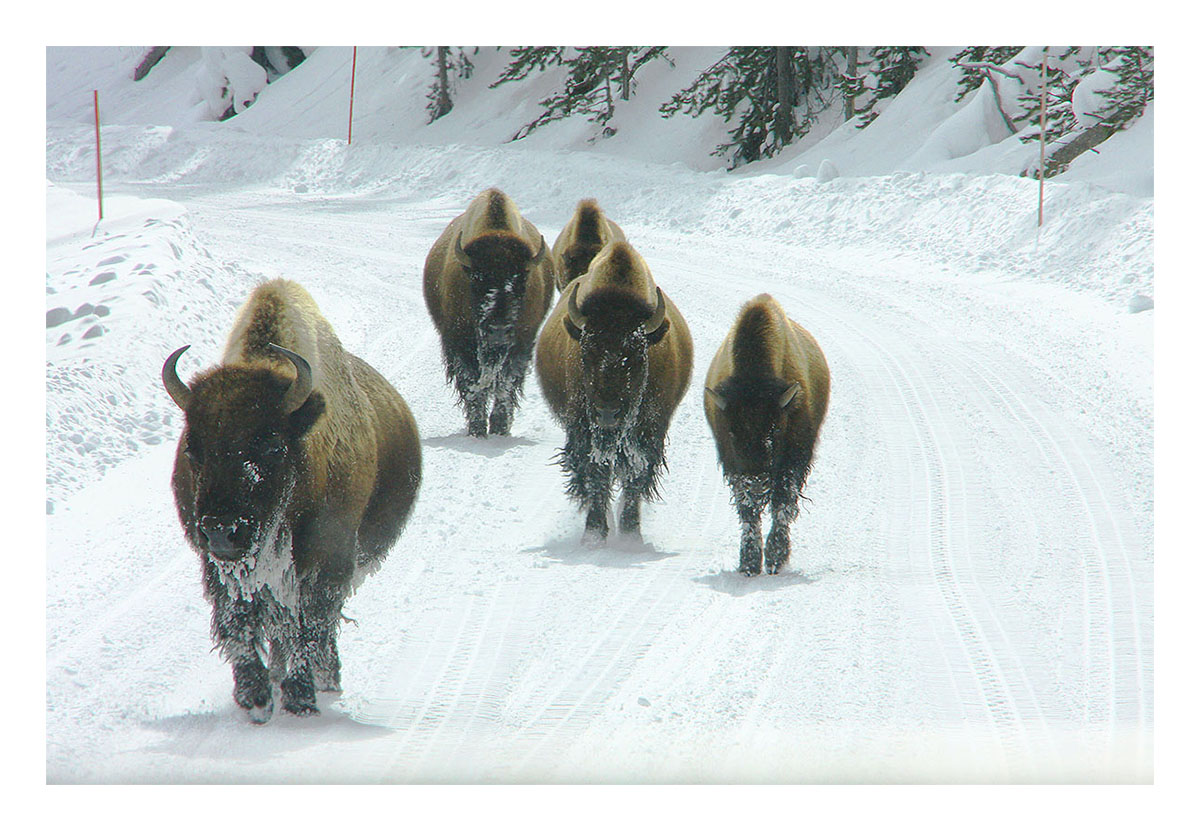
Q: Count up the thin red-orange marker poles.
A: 3